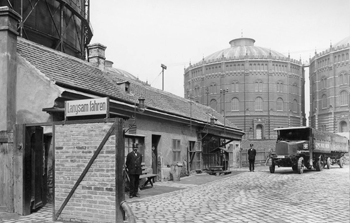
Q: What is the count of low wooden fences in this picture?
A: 1